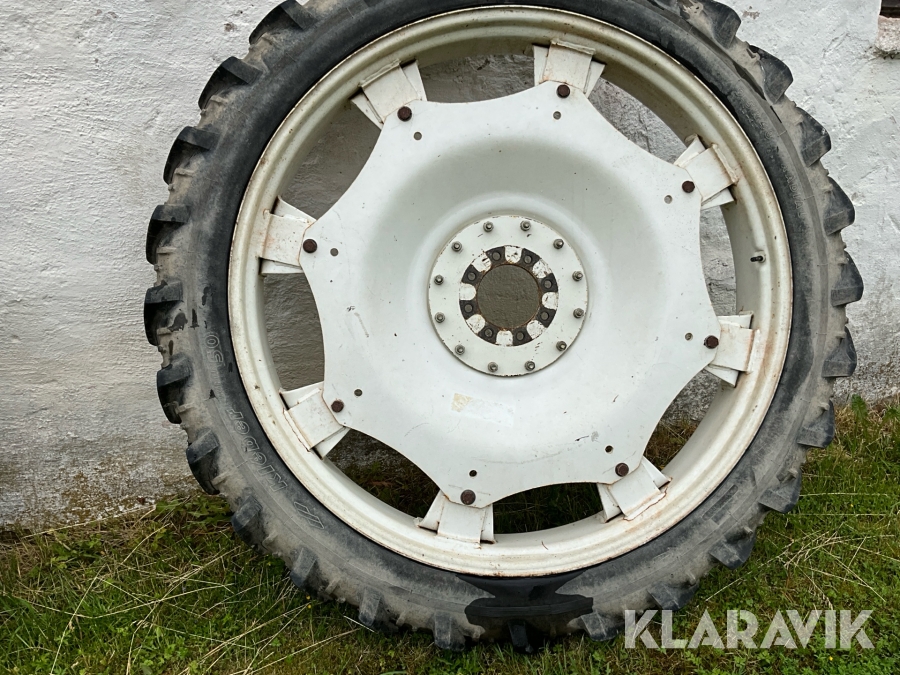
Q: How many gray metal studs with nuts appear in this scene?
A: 12